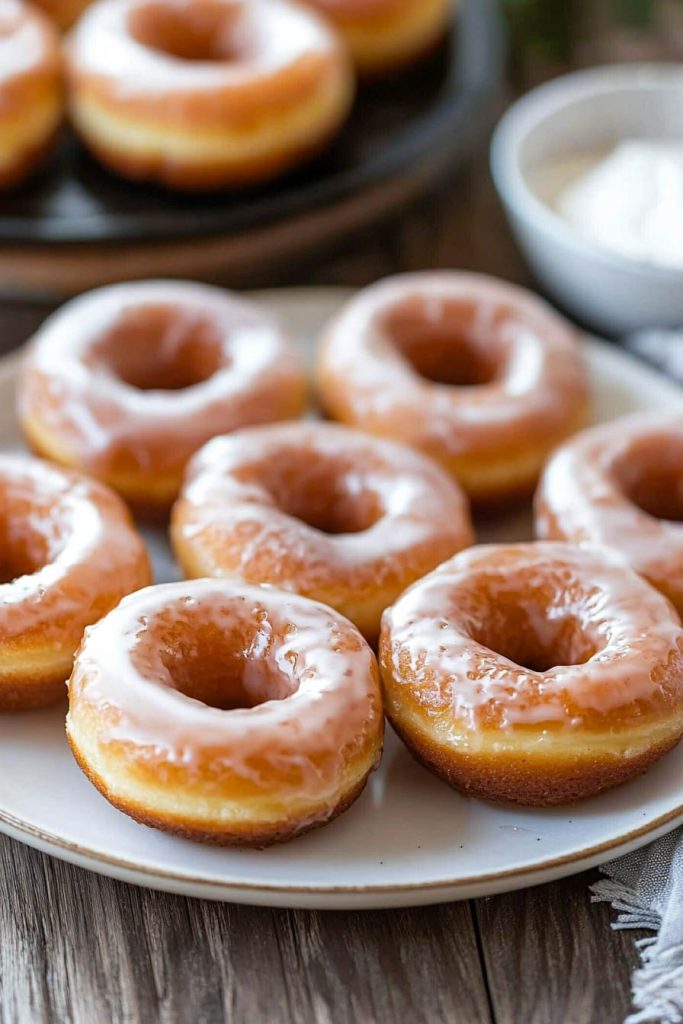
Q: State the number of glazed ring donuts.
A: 11